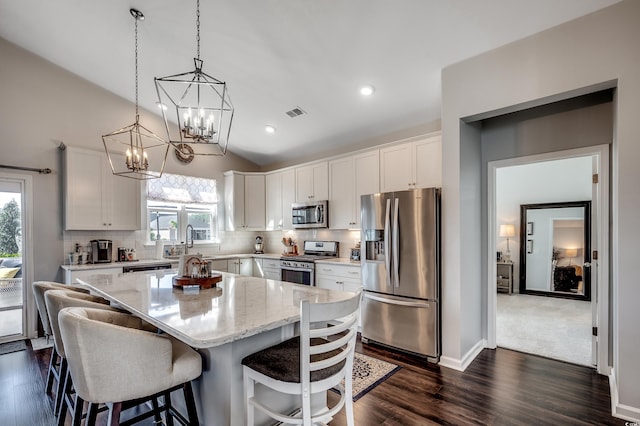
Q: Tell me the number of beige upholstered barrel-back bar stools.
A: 3